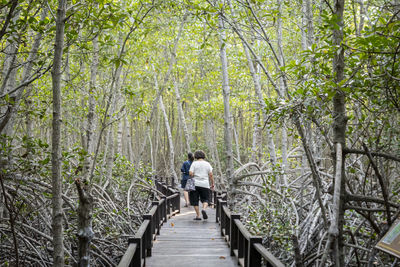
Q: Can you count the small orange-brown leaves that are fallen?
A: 3